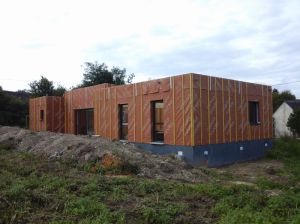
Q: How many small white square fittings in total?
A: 4